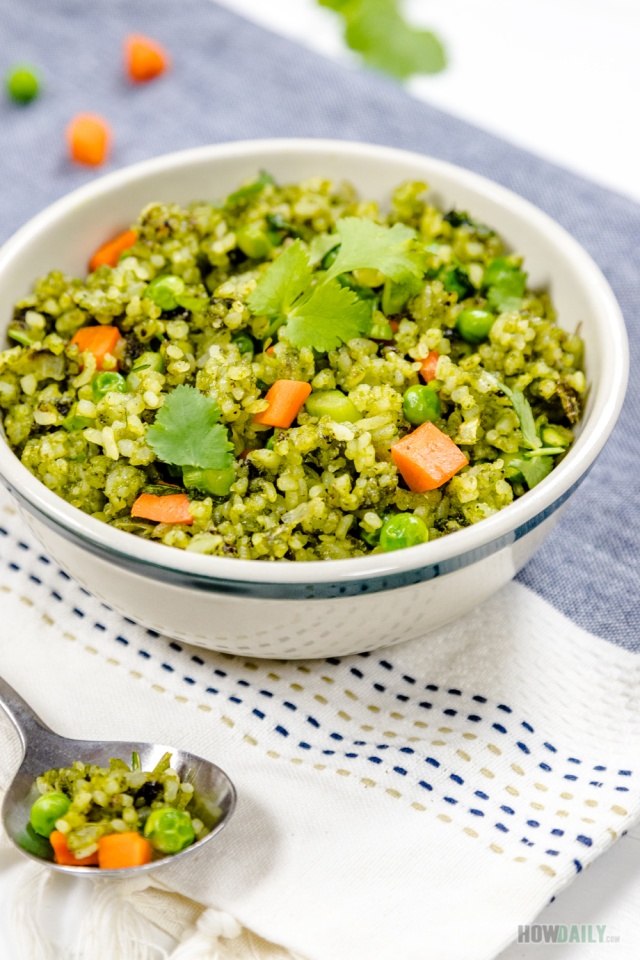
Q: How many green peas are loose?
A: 1